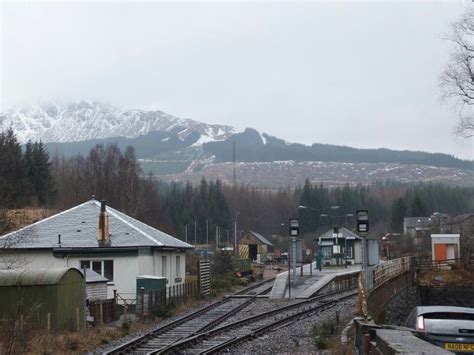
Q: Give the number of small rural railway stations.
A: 1